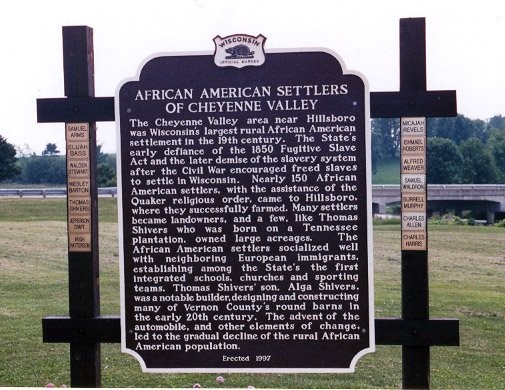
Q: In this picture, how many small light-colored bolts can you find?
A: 4